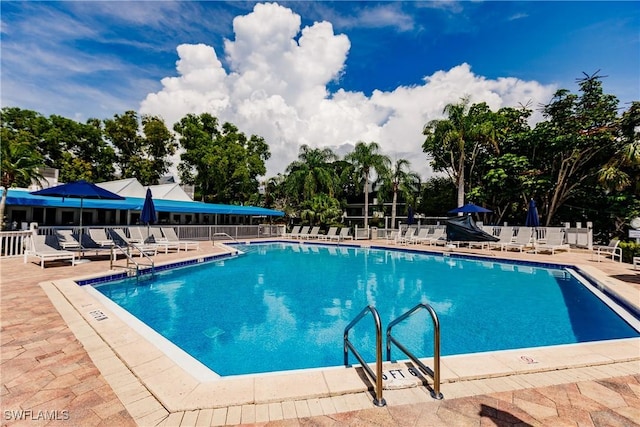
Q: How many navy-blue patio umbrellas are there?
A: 5